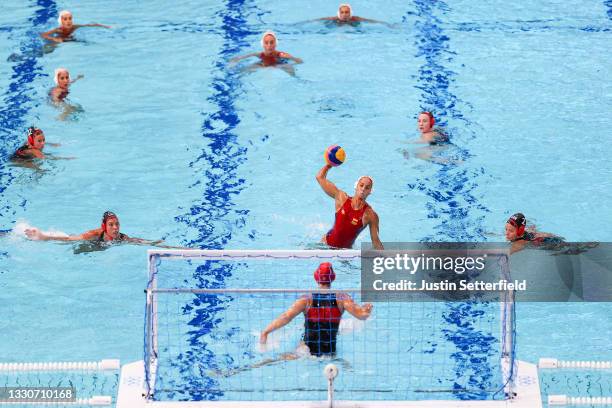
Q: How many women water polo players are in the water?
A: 10